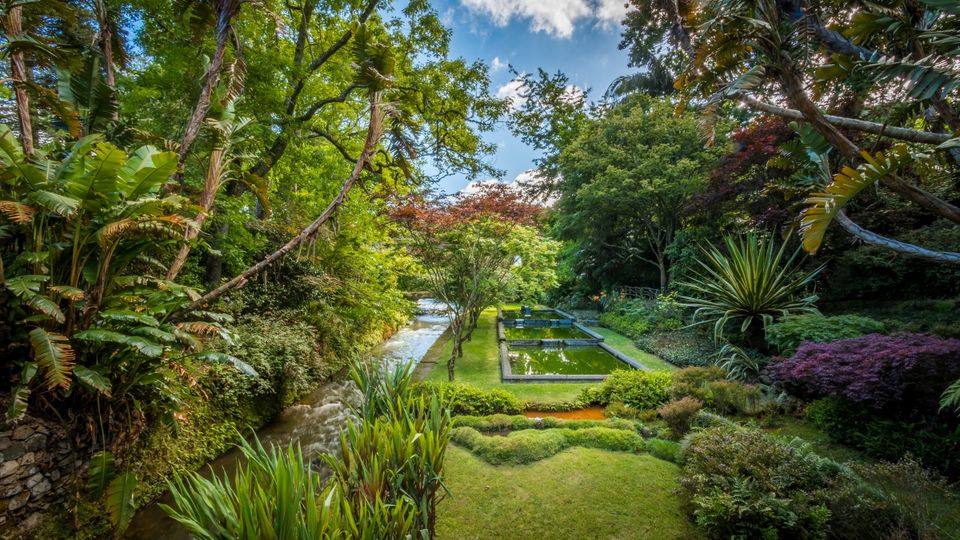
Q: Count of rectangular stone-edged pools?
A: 3